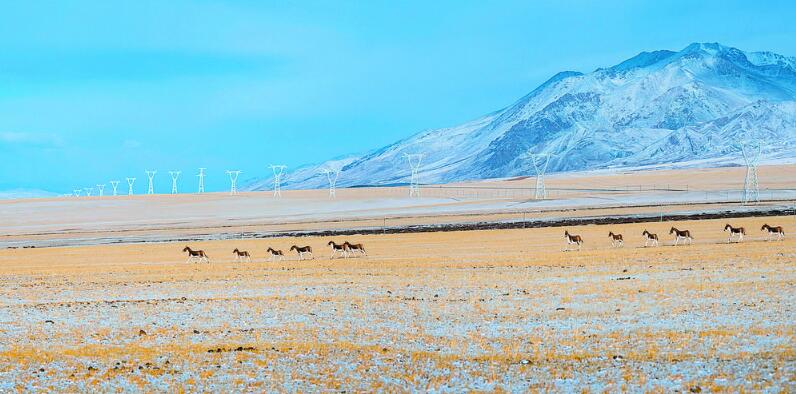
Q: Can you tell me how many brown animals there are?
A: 12